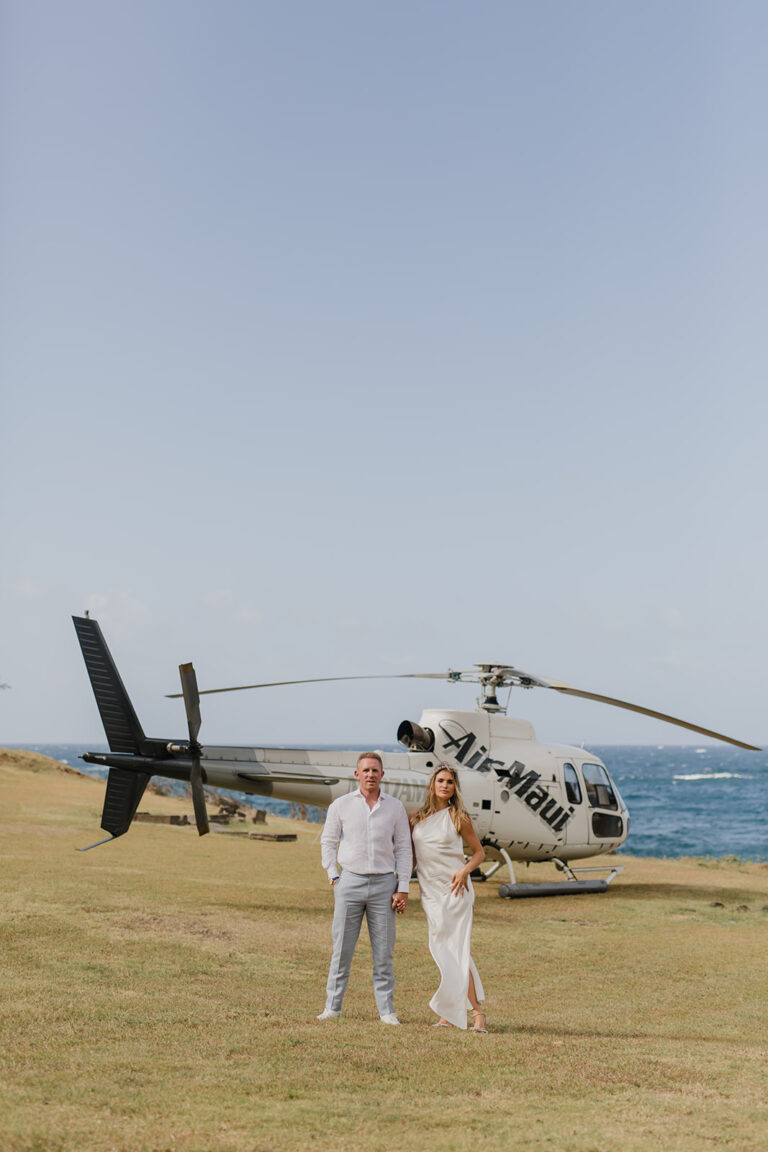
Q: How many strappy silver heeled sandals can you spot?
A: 2